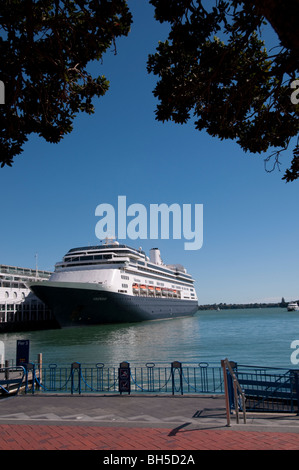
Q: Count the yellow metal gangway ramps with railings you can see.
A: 0